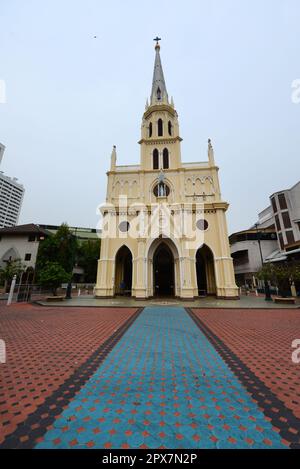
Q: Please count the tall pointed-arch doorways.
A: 3